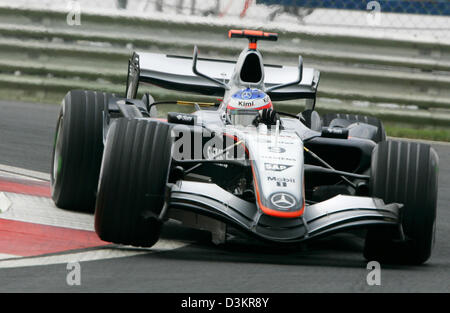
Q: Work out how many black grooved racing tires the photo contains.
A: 4